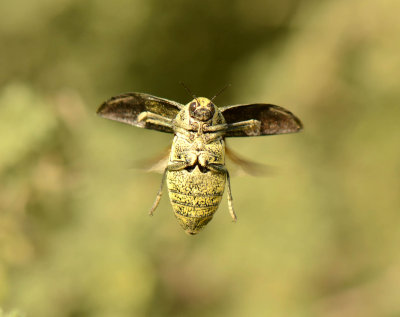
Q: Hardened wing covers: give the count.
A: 2